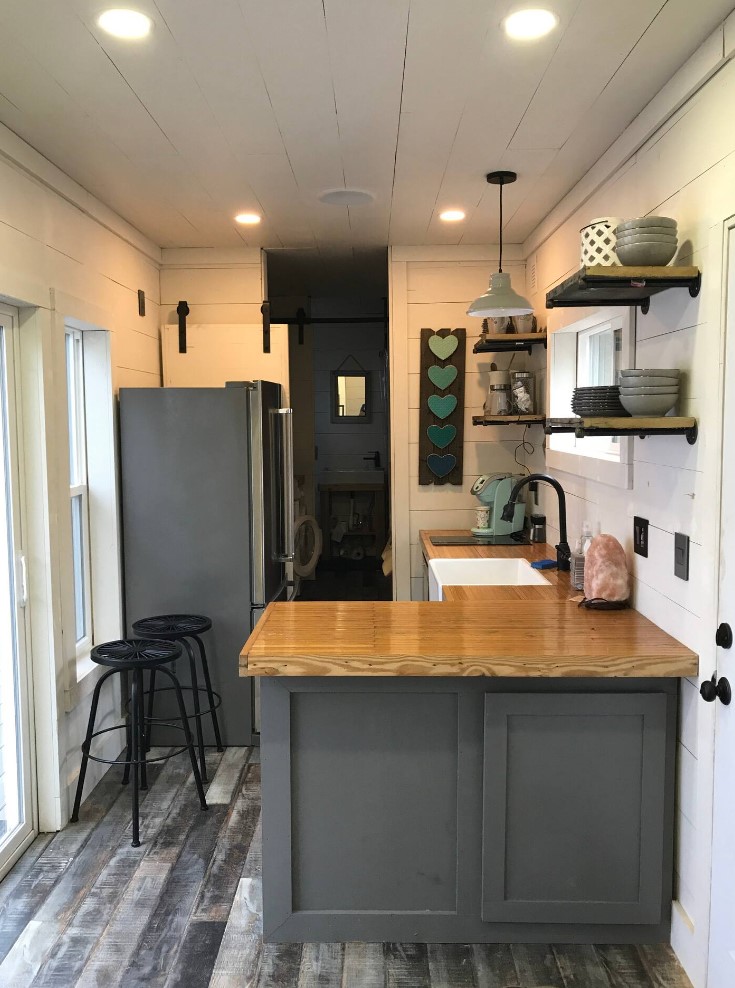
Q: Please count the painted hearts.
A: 5